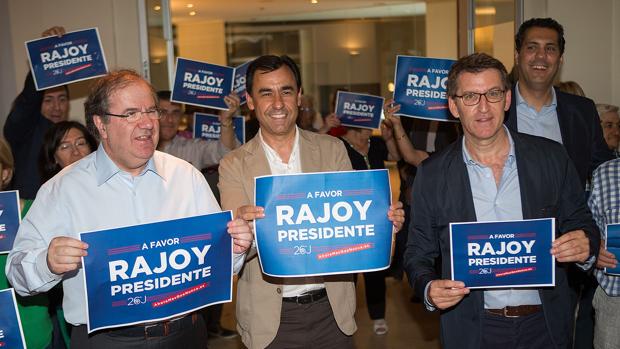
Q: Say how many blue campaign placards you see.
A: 12